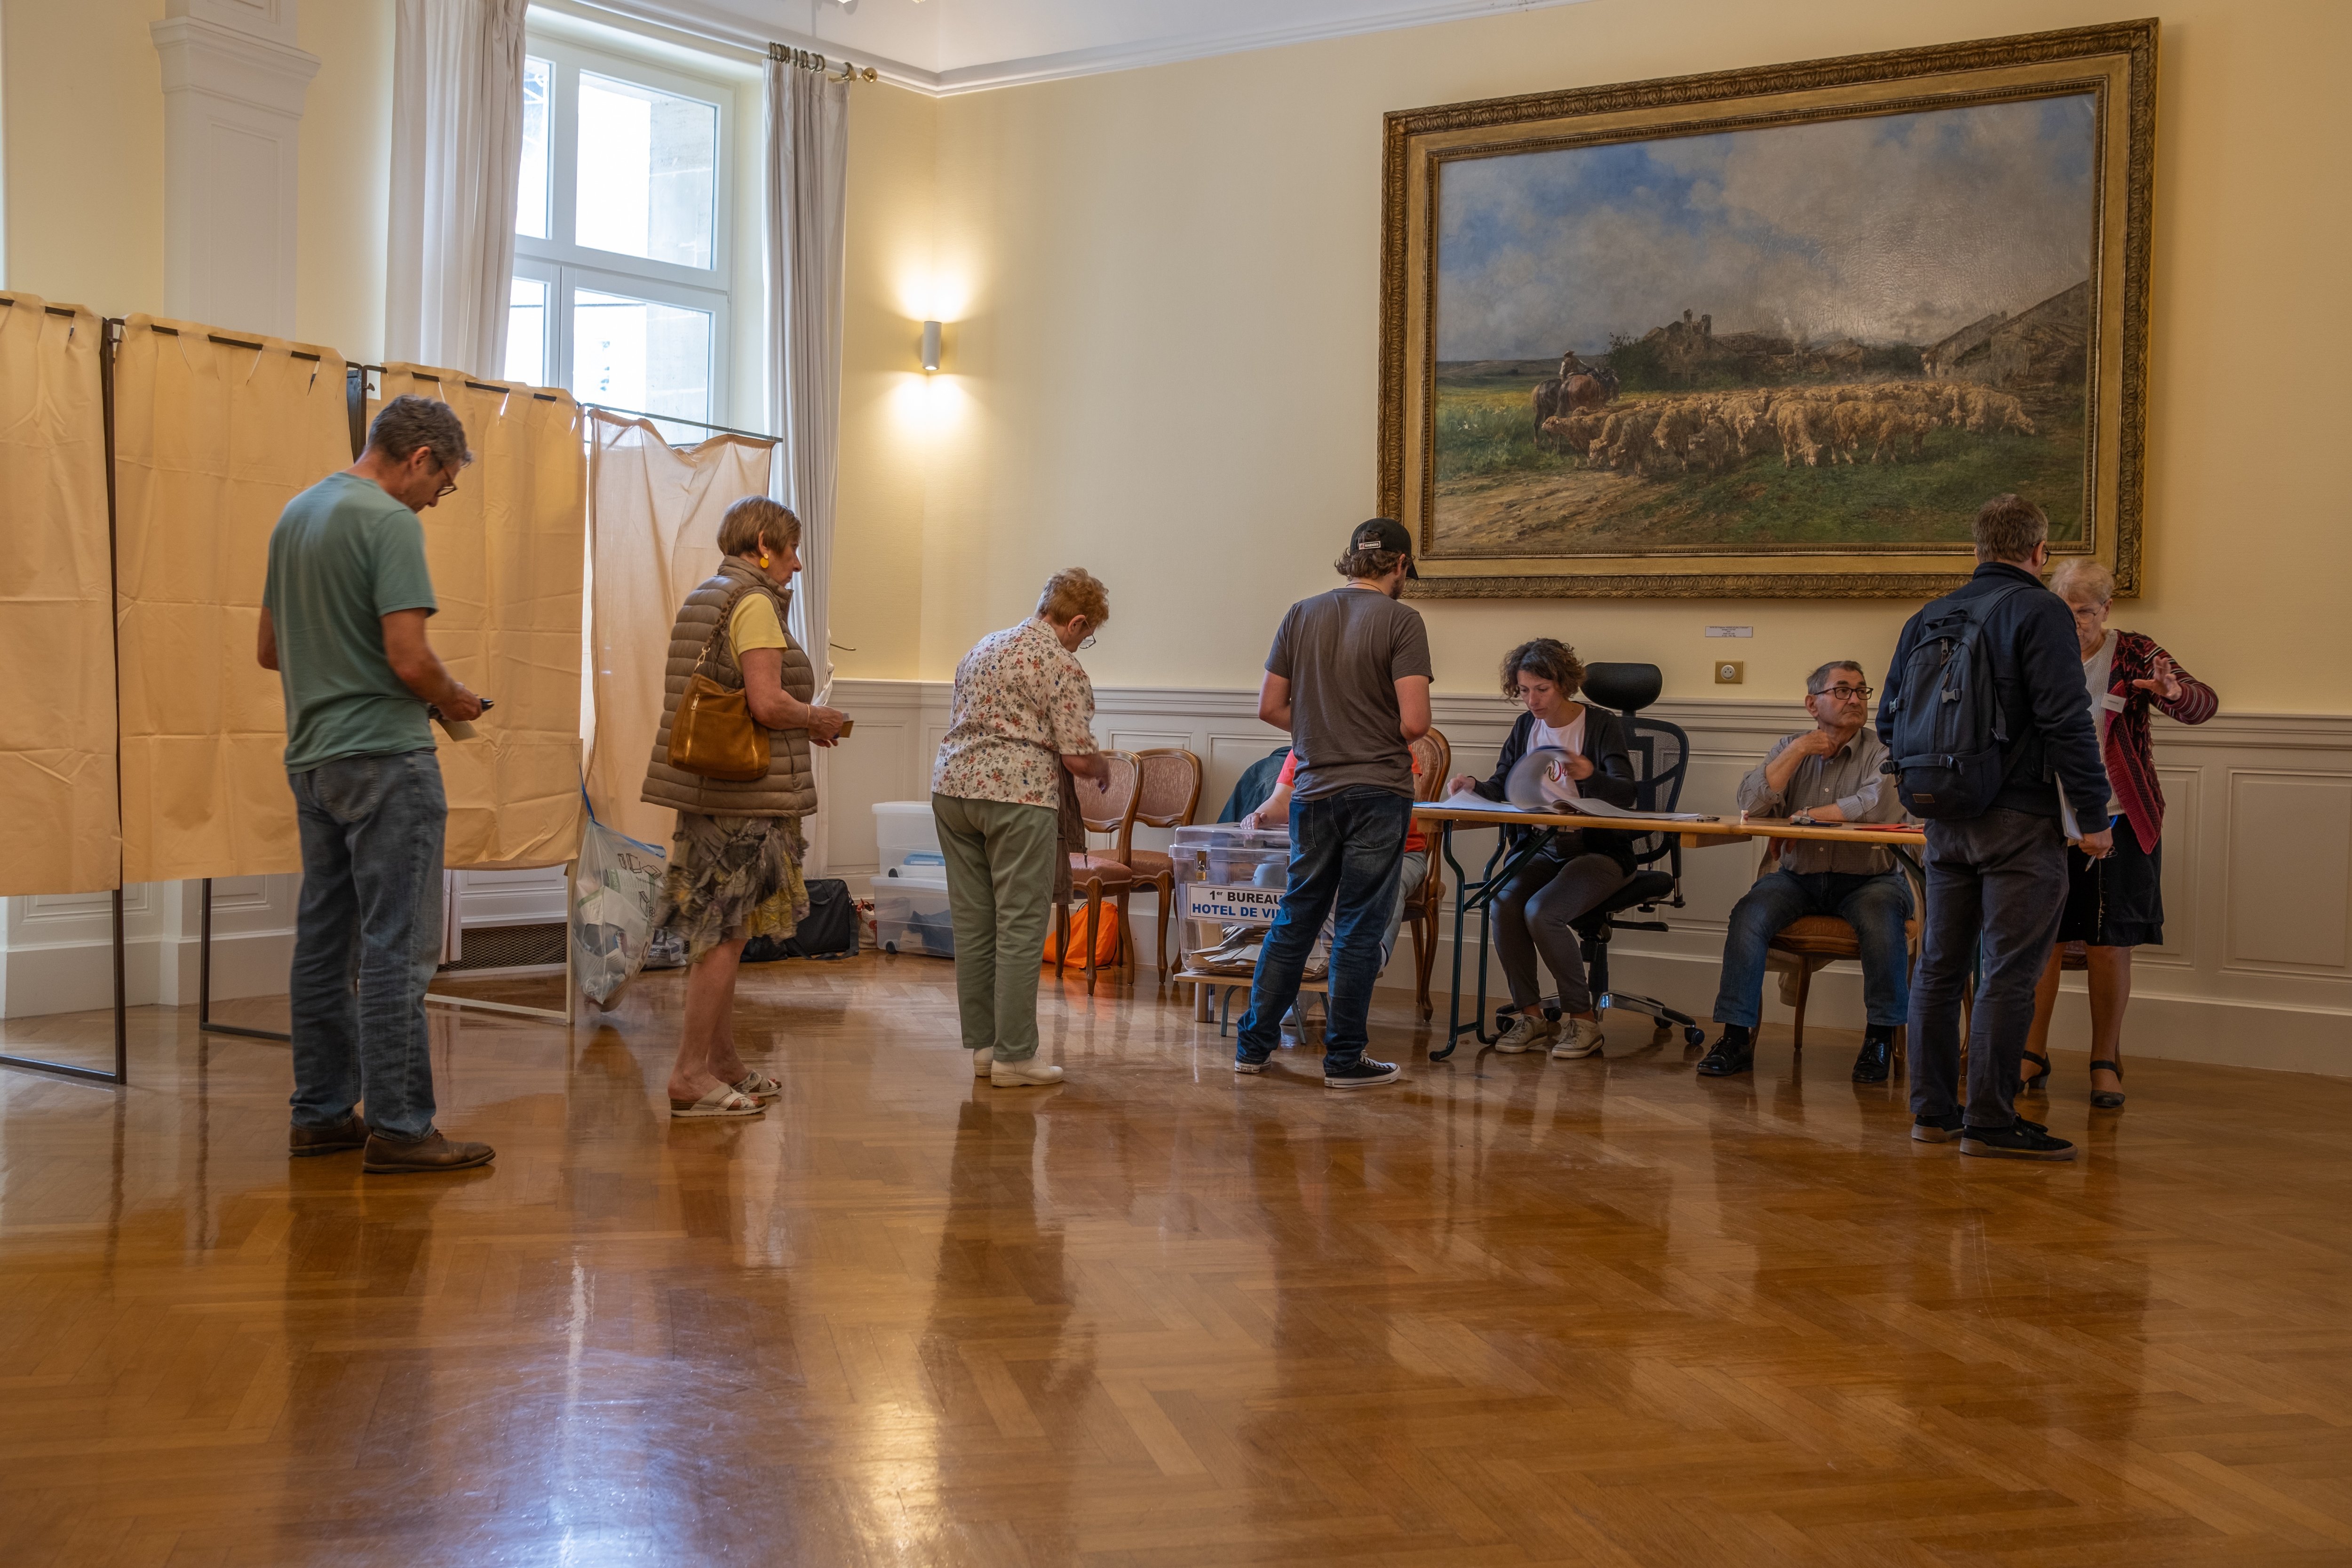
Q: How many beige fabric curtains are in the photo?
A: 4